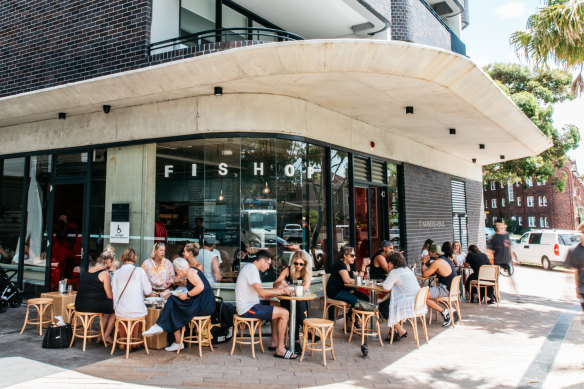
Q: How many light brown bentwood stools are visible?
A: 8